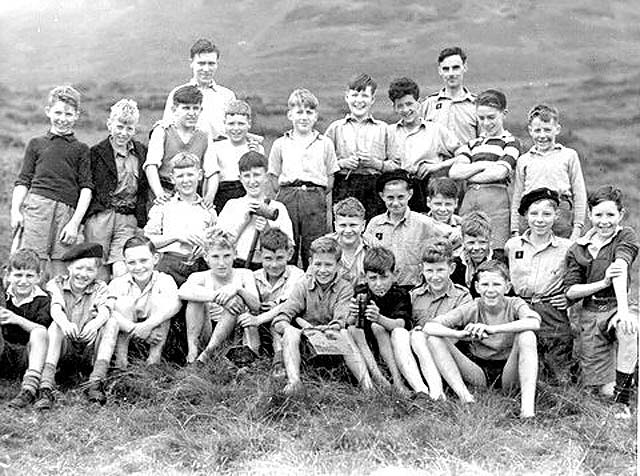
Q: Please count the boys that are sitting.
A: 9